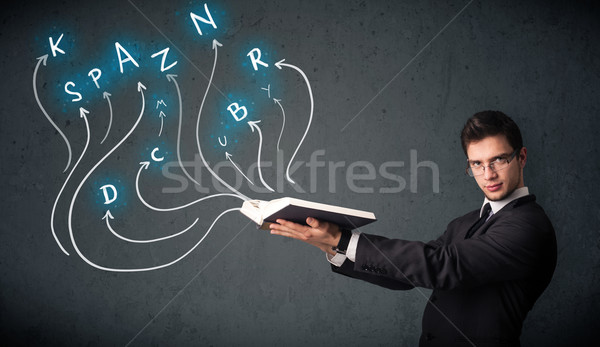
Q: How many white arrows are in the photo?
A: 13